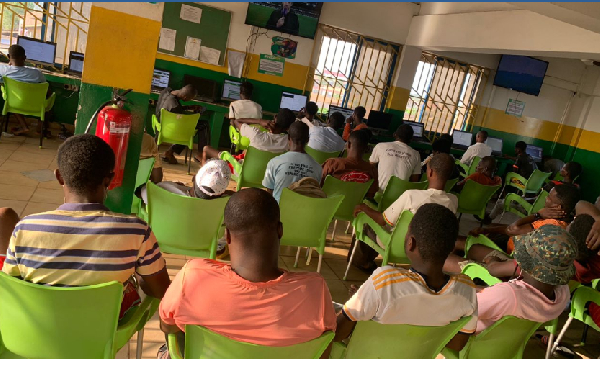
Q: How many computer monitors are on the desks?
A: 12